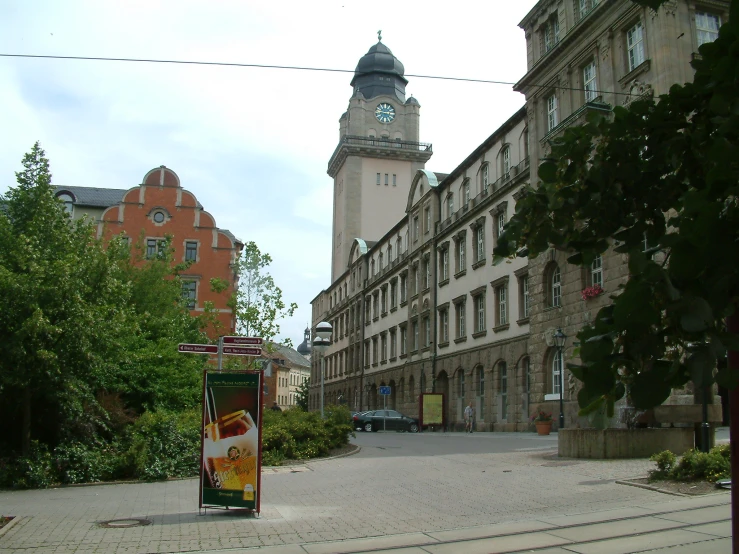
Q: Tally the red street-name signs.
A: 3